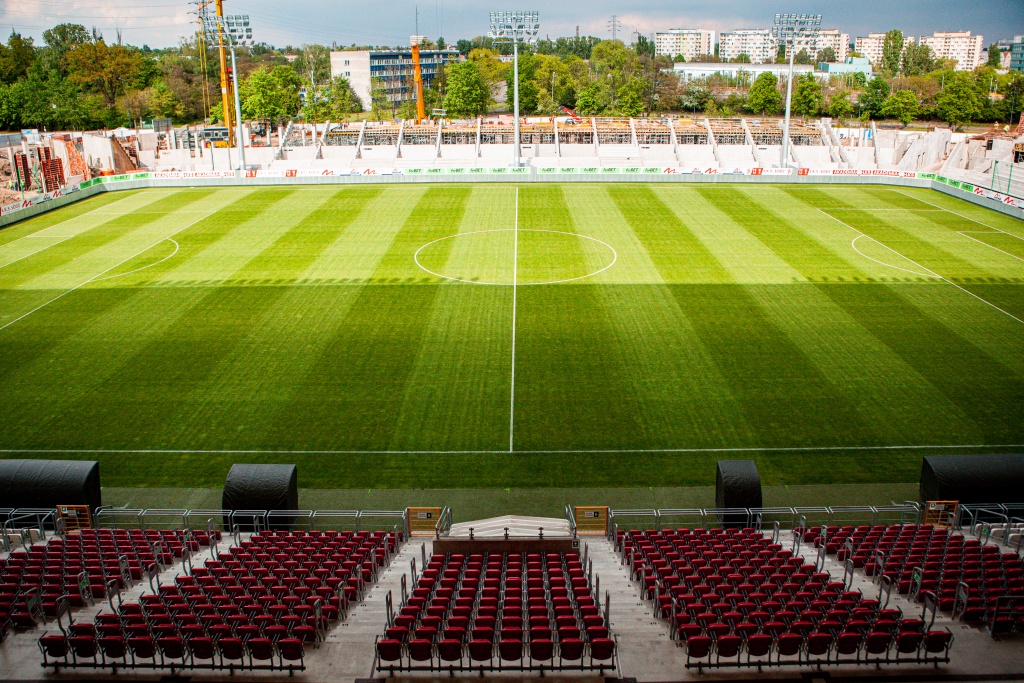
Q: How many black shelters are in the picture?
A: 4